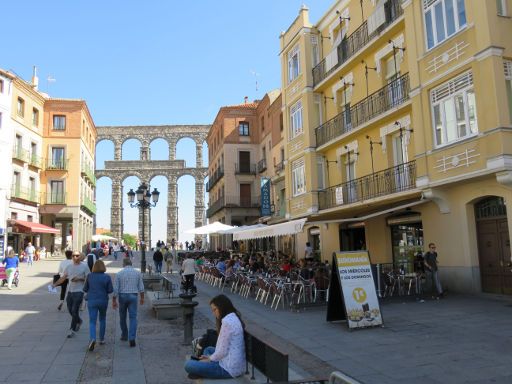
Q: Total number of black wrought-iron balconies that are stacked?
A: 3